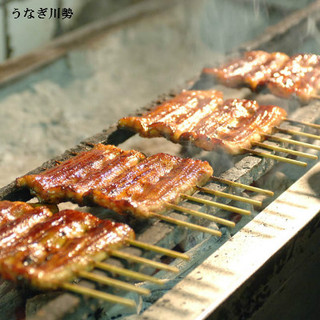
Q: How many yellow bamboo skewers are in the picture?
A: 15